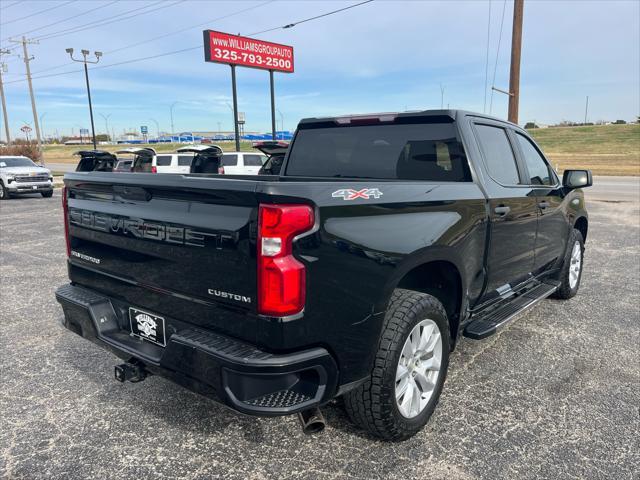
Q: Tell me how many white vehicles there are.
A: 3